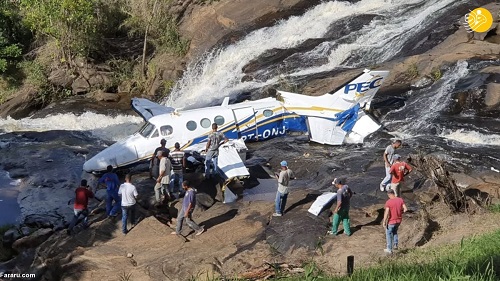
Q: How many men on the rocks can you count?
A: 13